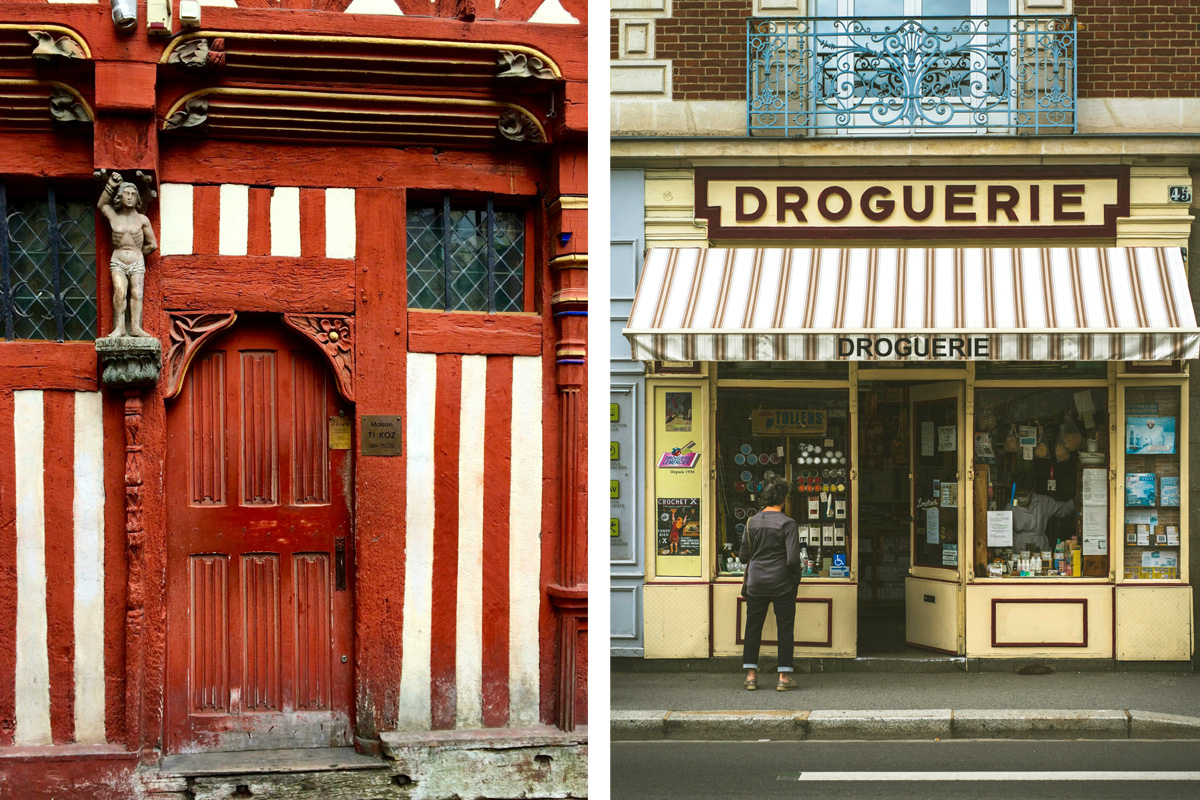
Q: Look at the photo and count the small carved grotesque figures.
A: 6